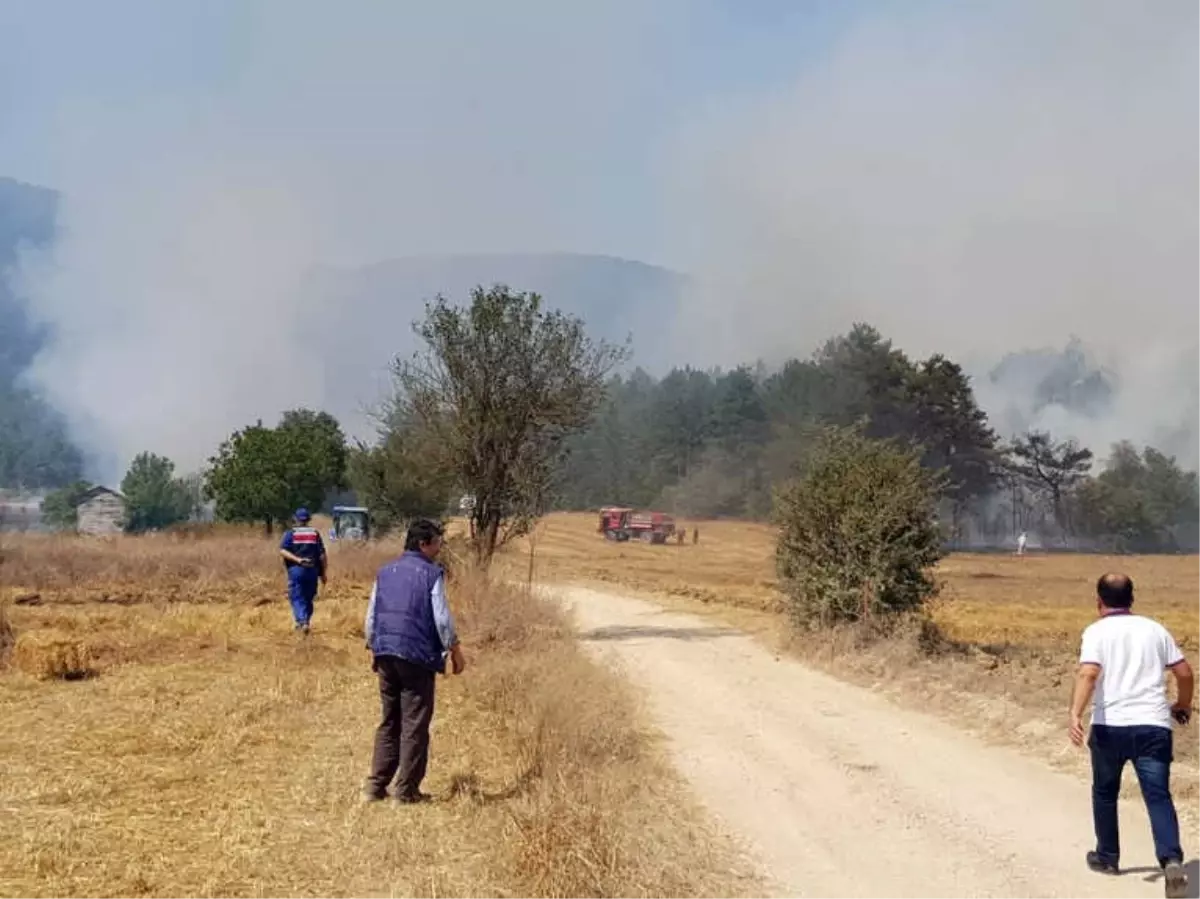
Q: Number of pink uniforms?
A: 0